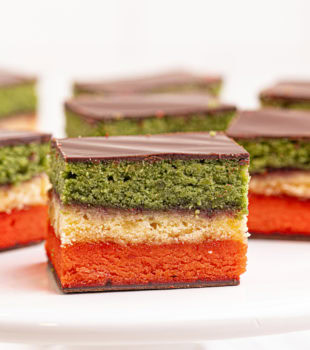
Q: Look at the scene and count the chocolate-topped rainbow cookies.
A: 7